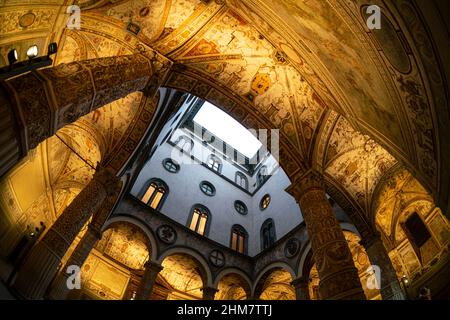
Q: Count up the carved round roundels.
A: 3